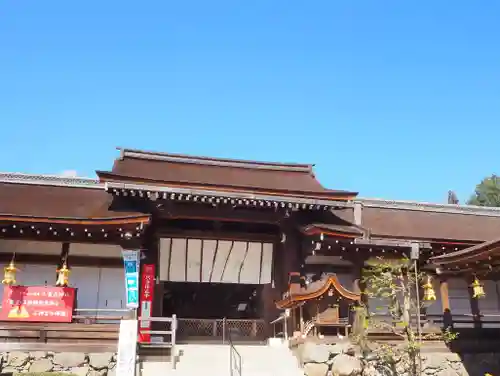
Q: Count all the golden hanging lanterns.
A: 4